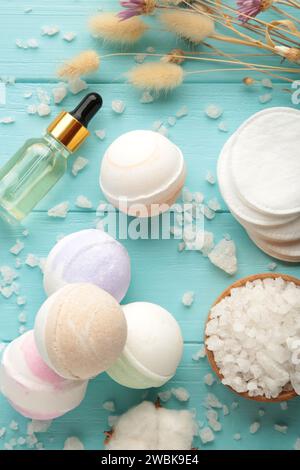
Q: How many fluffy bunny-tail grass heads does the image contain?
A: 4